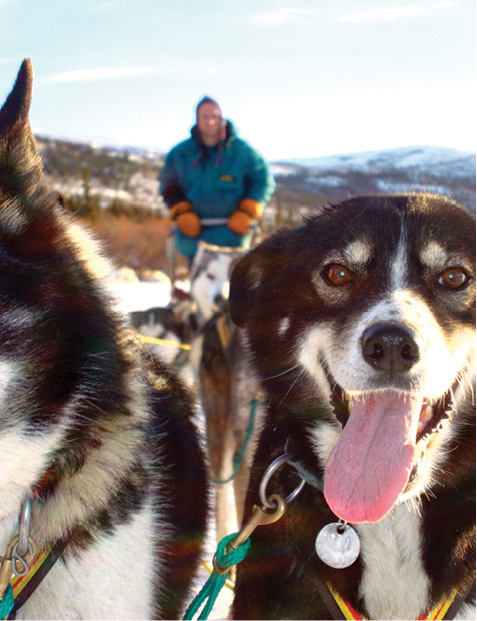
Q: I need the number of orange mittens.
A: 2